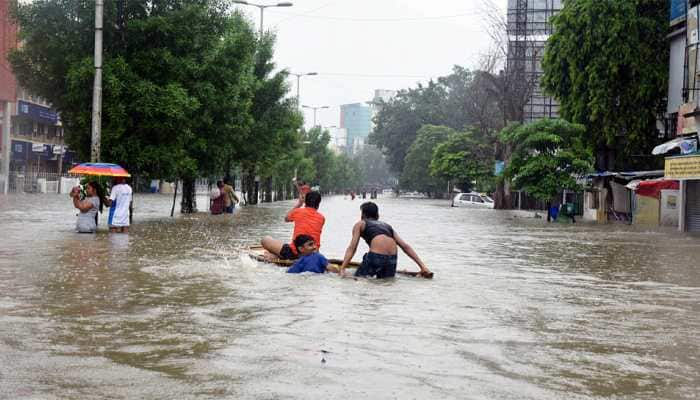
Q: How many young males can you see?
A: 3